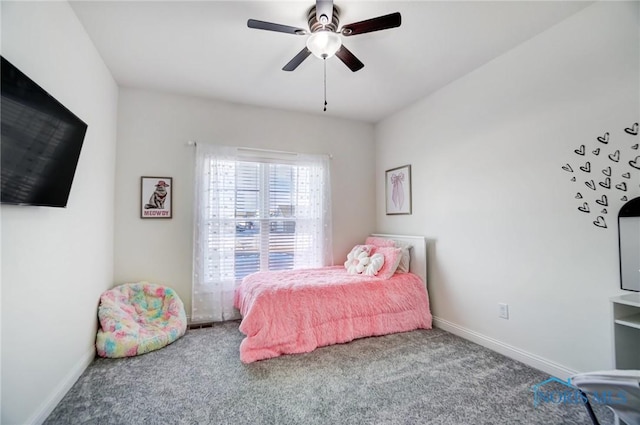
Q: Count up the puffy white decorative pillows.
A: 2